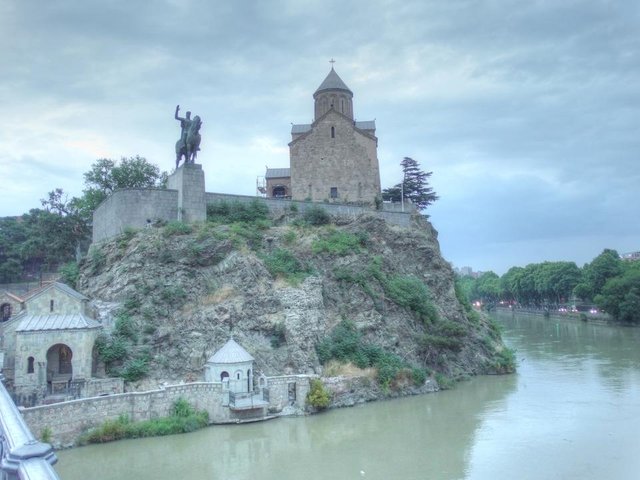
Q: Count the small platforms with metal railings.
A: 1